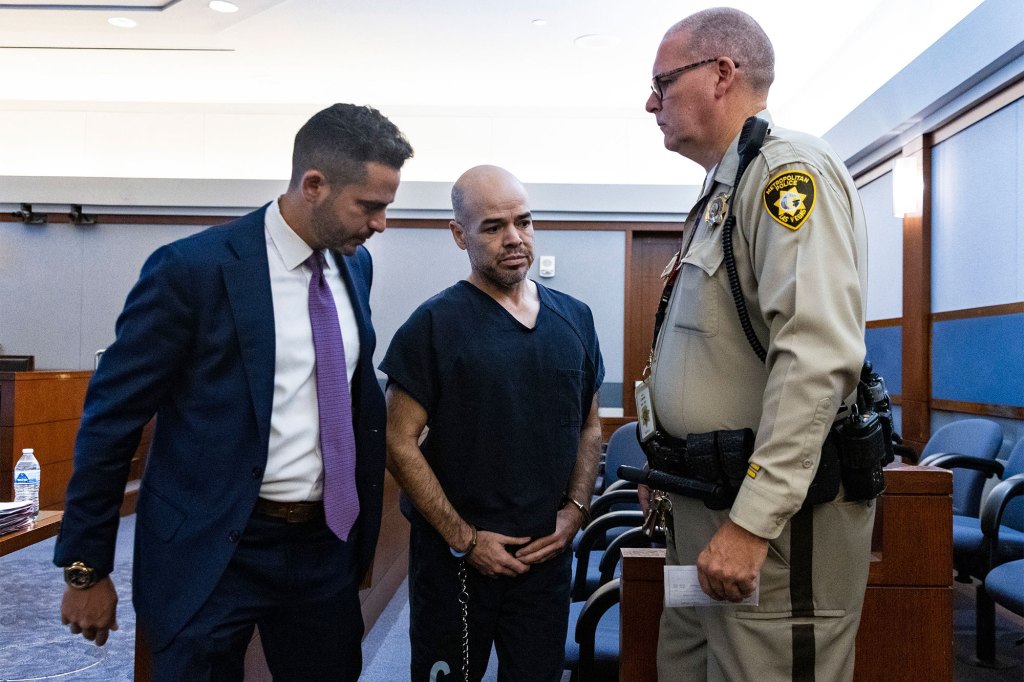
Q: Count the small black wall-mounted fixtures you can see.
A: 2